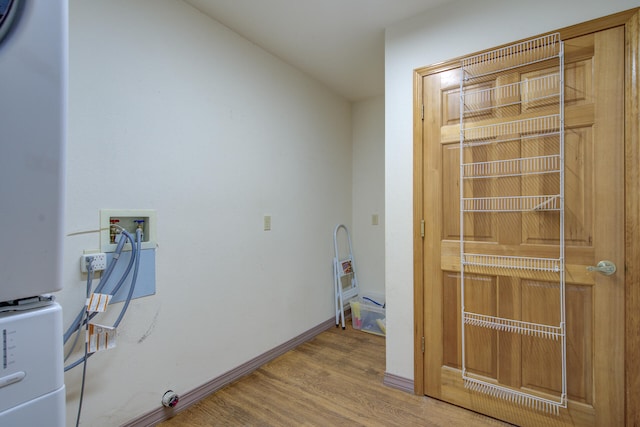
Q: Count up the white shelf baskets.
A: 8